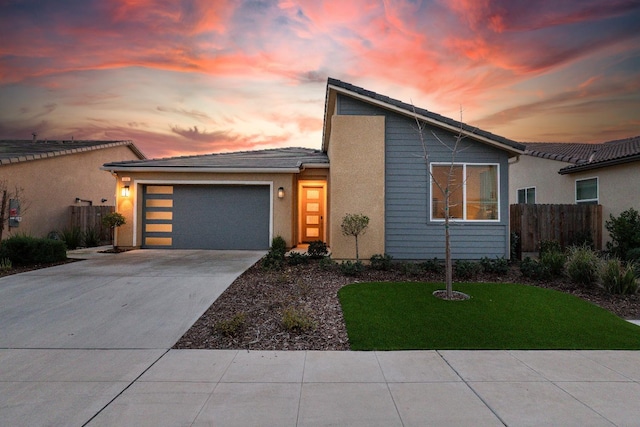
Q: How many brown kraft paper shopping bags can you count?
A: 0